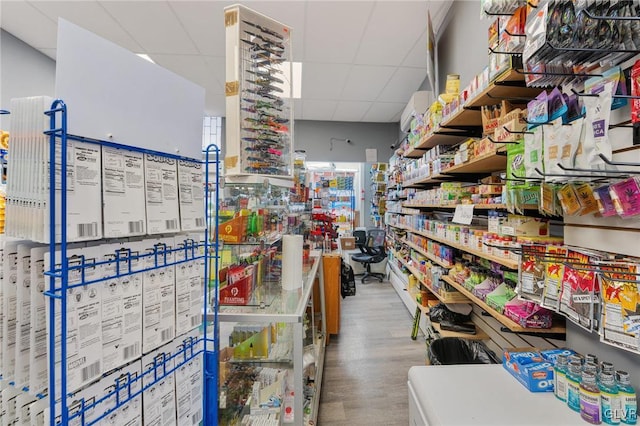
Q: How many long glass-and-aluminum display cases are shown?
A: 1